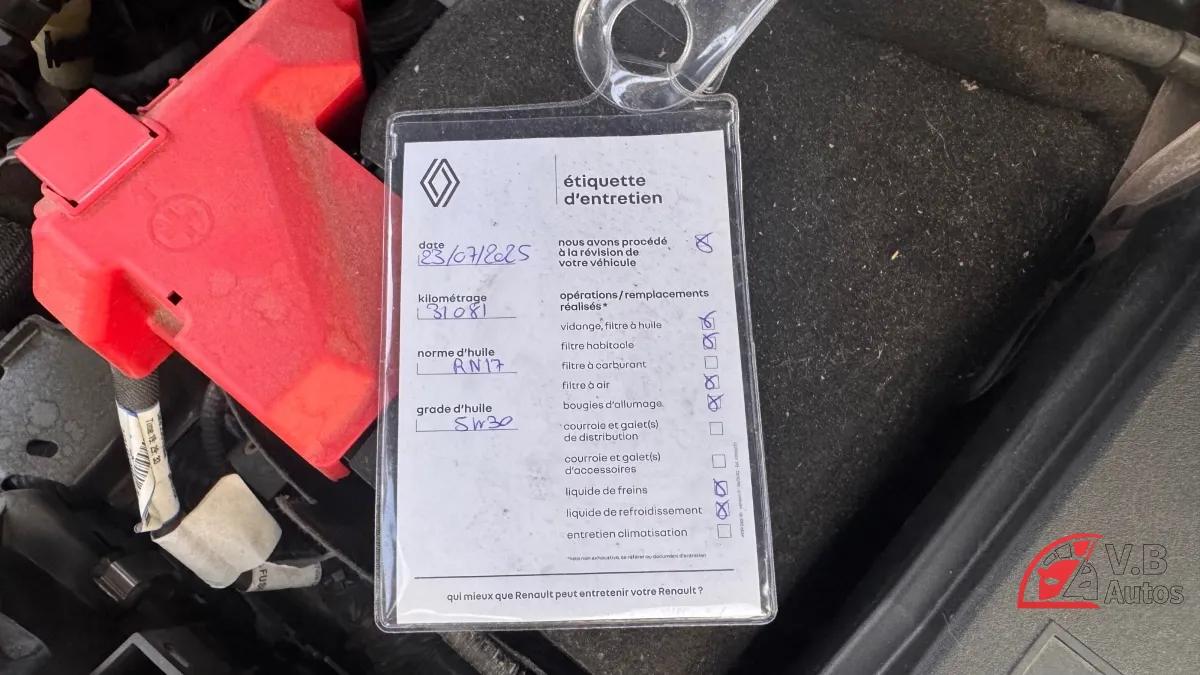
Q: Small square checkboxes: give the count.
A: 11